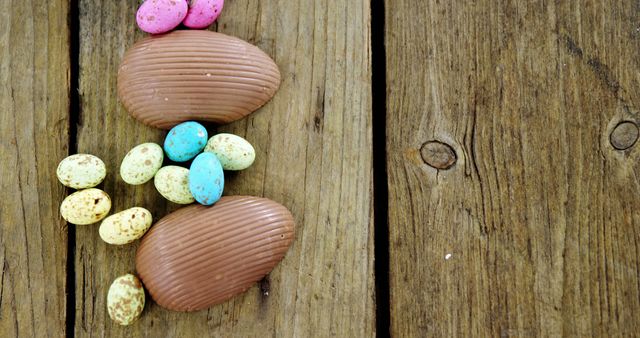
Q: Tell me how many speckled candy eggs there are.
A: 11